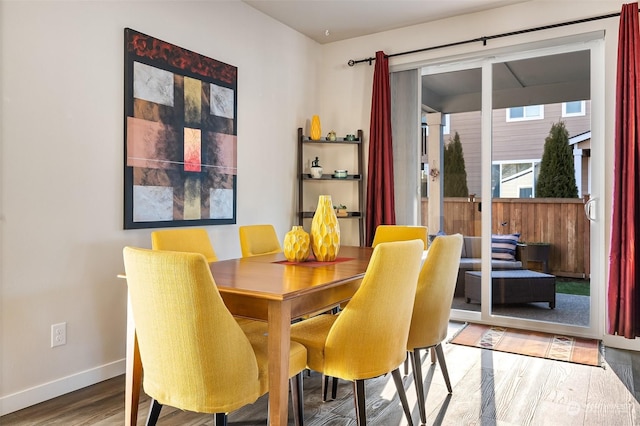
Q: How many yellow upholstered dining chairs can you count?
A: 6